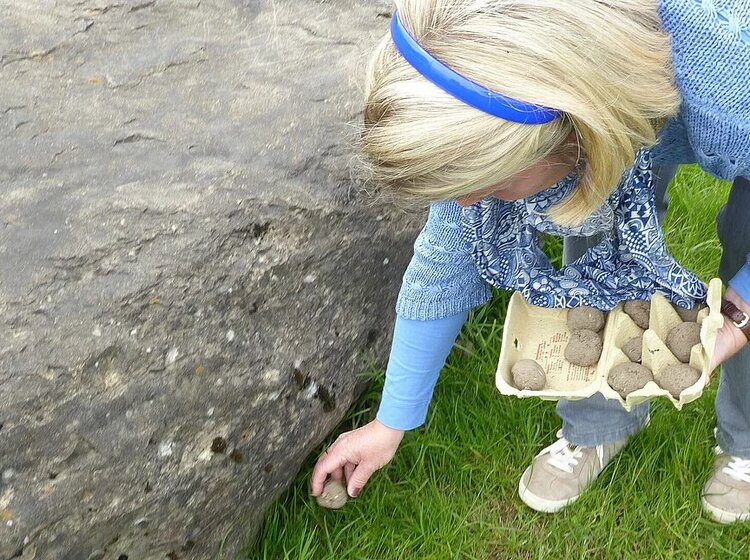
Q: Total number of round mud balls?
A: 10